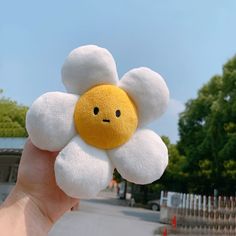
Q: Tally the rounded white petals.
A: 5